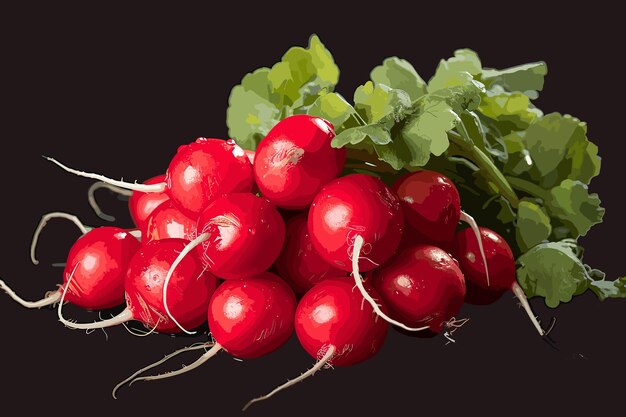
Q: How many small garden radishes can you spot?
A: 14